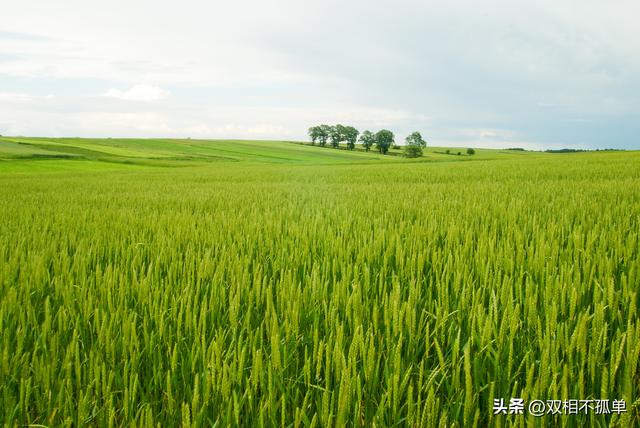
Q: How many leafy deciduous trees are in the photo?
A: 7